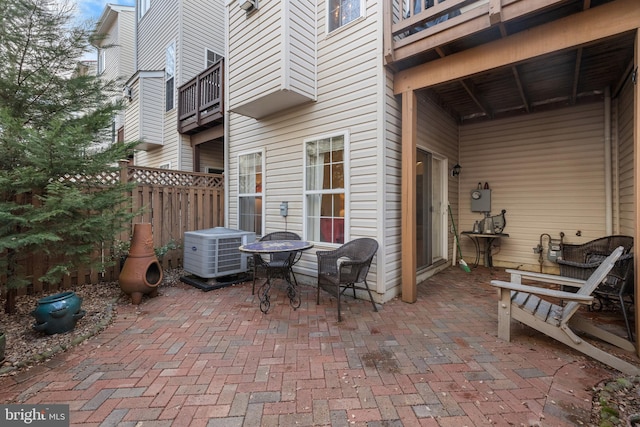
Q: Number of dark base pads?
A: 1